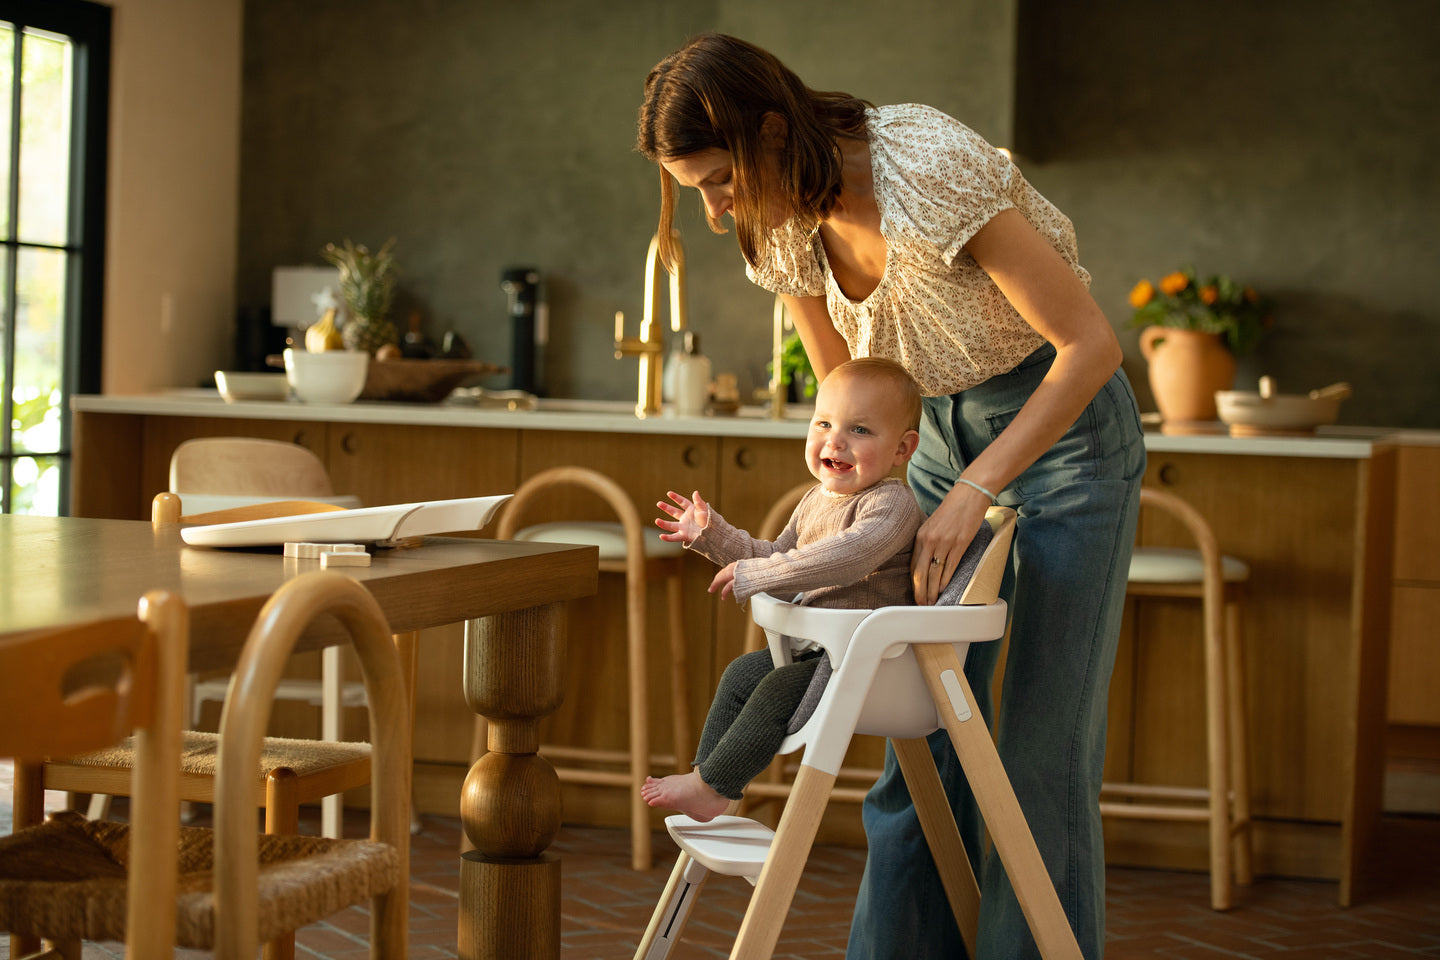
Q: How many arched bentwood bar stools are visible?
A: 3